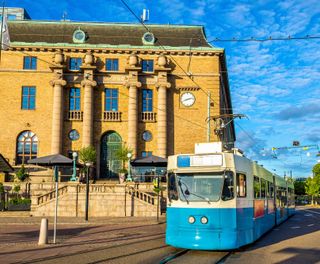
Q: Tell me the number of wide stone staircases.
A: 1